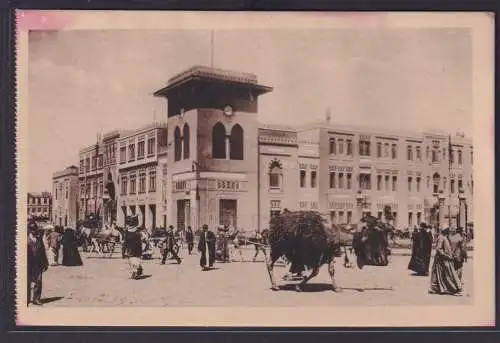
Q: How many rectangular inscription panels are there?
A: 2